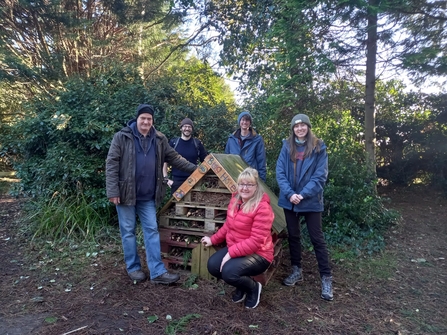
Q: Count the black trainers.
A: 2